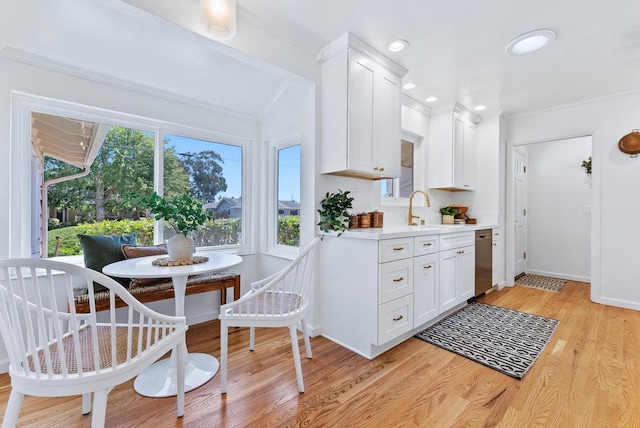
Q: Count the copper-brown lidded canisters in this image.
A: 3